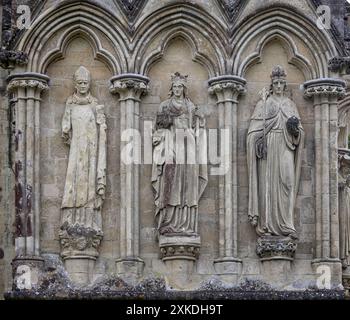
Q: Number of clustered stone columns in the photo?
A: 4